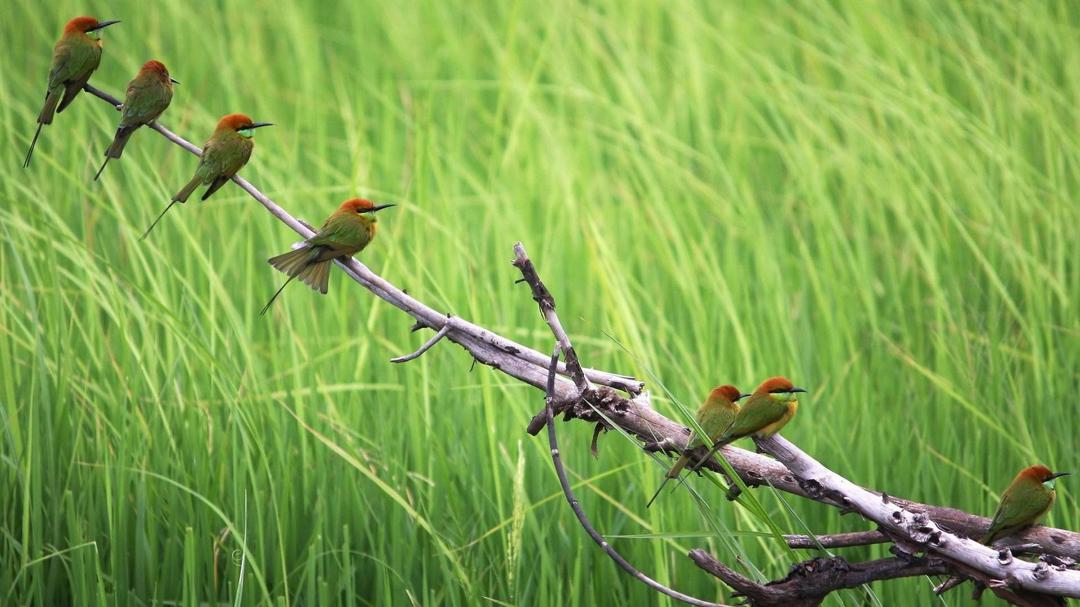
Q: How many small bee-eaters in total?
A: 7